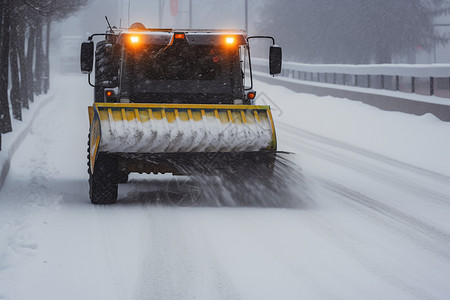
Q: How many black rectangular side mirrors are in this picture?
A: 2